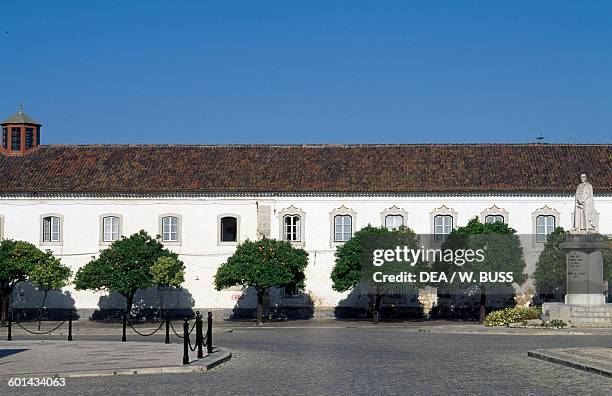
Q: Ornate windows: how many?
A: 6